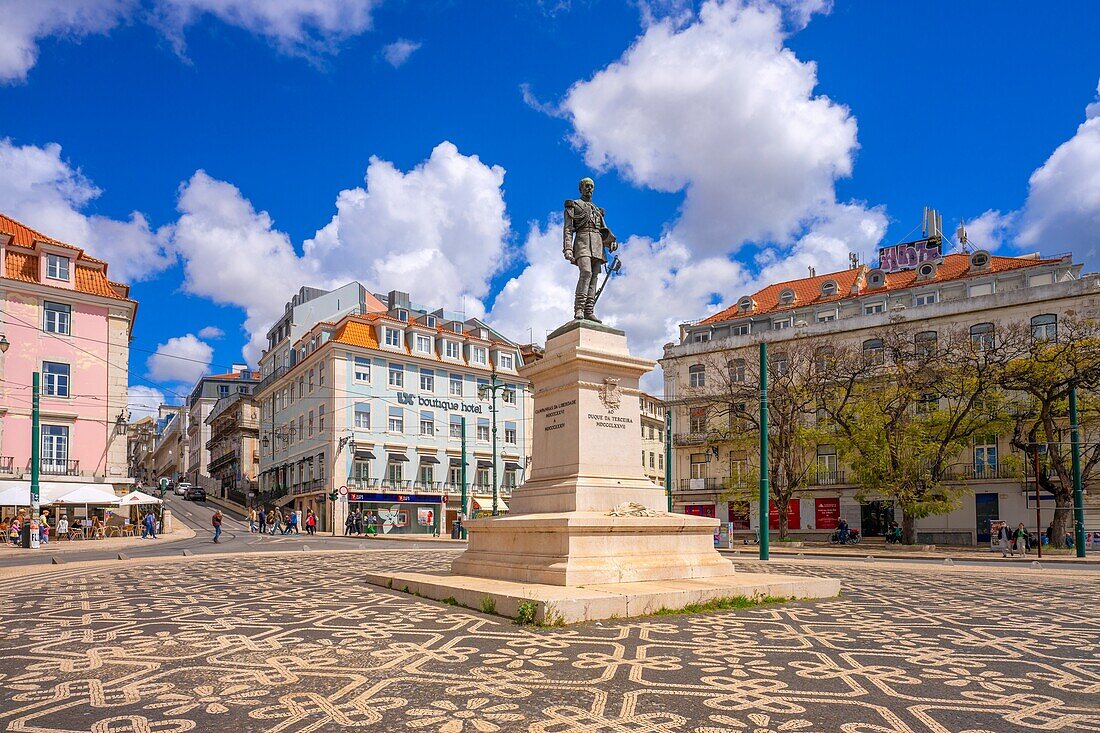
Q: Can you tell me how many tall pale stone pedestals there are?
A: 1